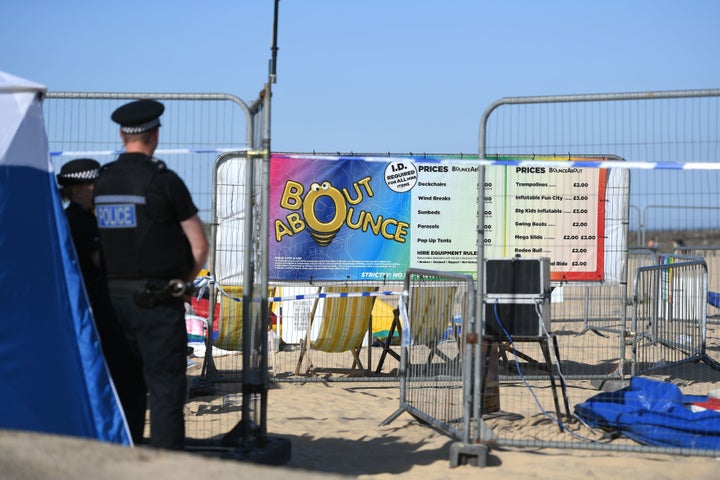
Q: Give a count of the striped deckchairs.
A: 3